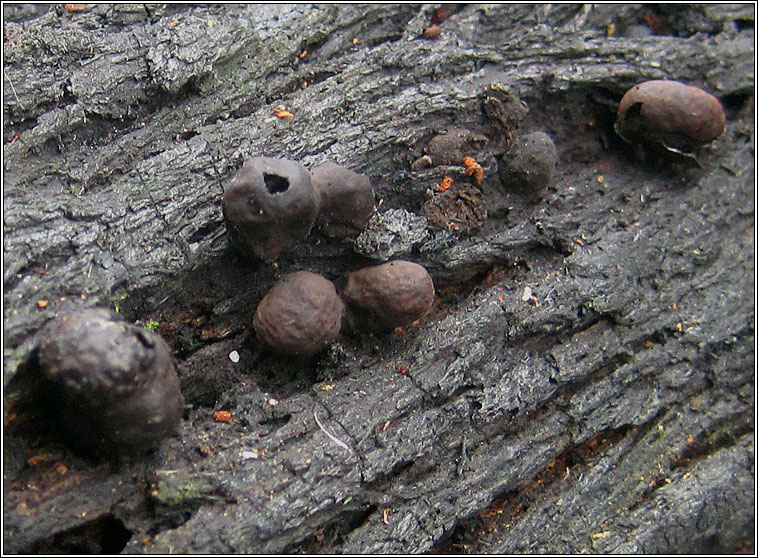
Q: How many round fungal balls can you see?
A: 7